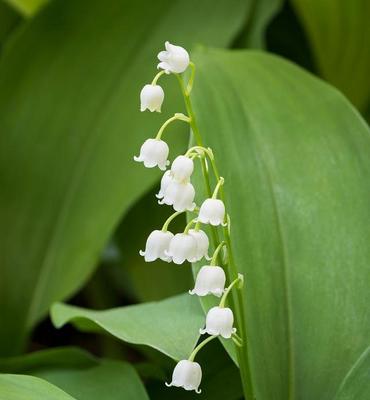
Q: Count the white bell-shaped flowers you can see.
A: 13